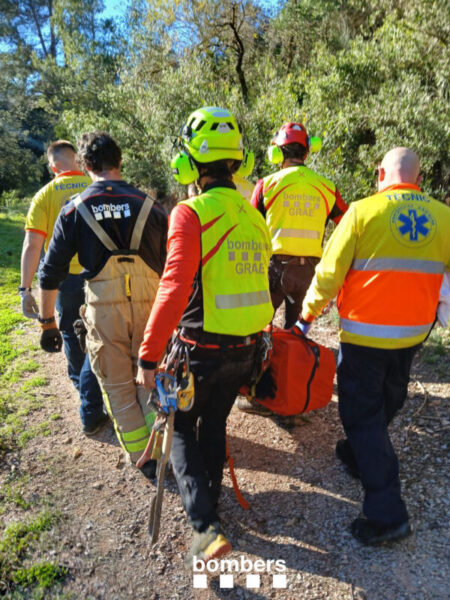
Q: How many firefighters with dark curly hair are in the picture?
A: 1